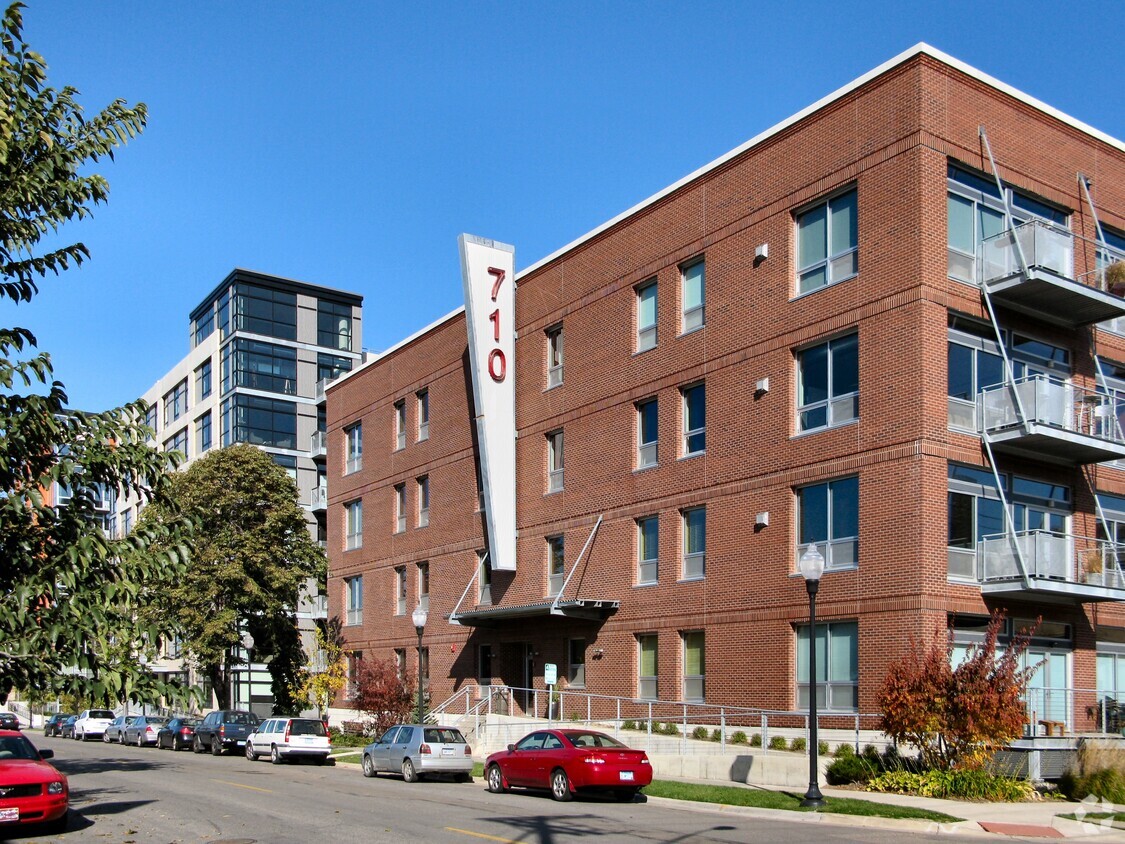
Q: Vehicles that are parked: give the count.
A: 12